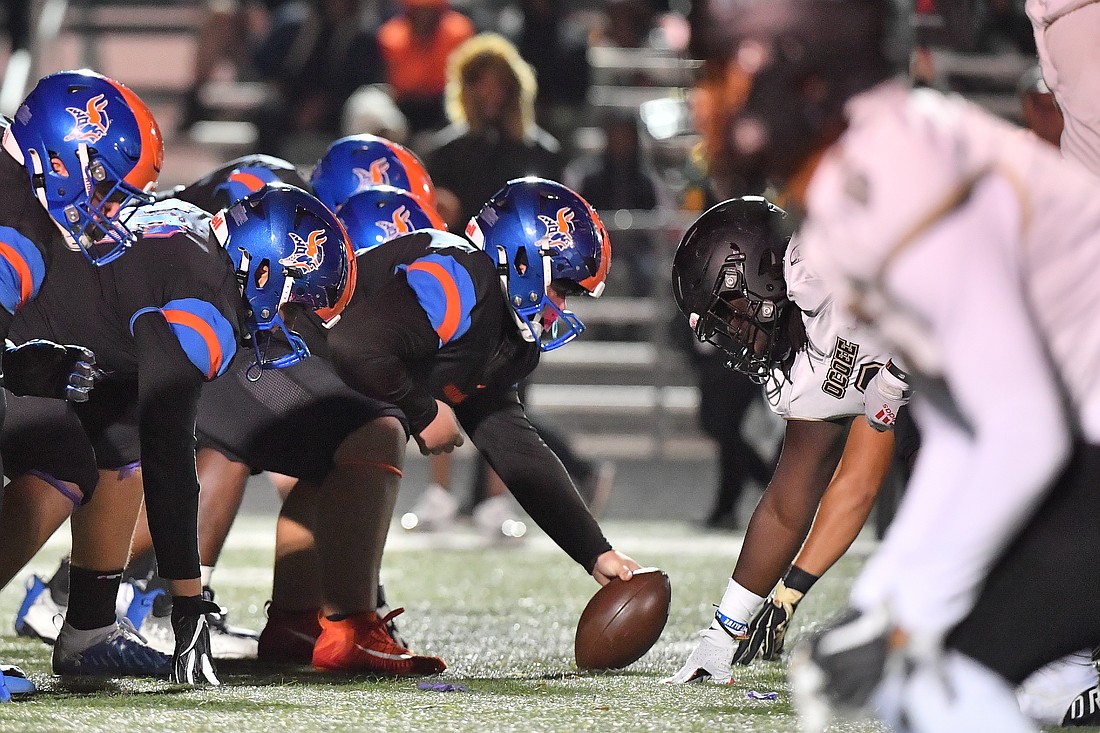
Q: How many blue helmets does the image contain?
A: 5